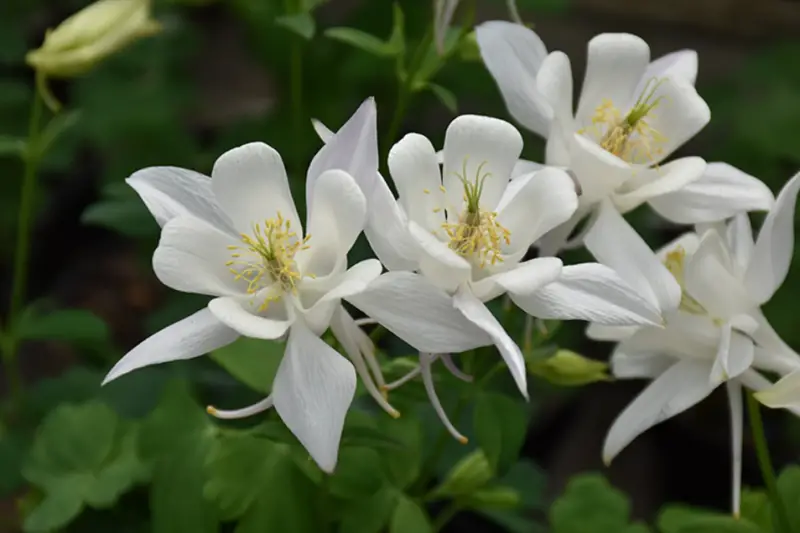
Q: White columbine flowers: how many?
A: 4